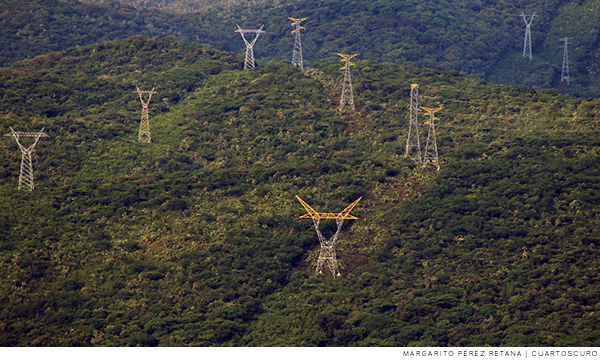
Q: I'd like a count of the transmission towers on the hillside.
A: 10